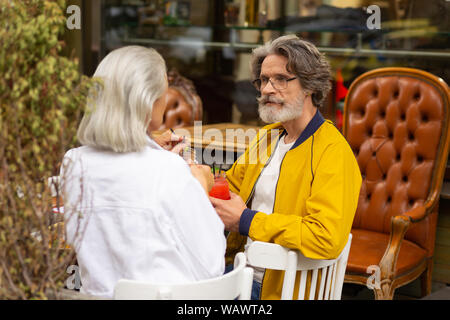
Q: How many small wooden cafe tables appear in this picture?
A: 1